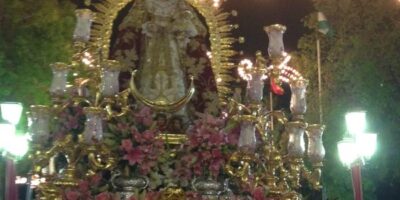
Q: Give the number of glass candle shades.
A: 11